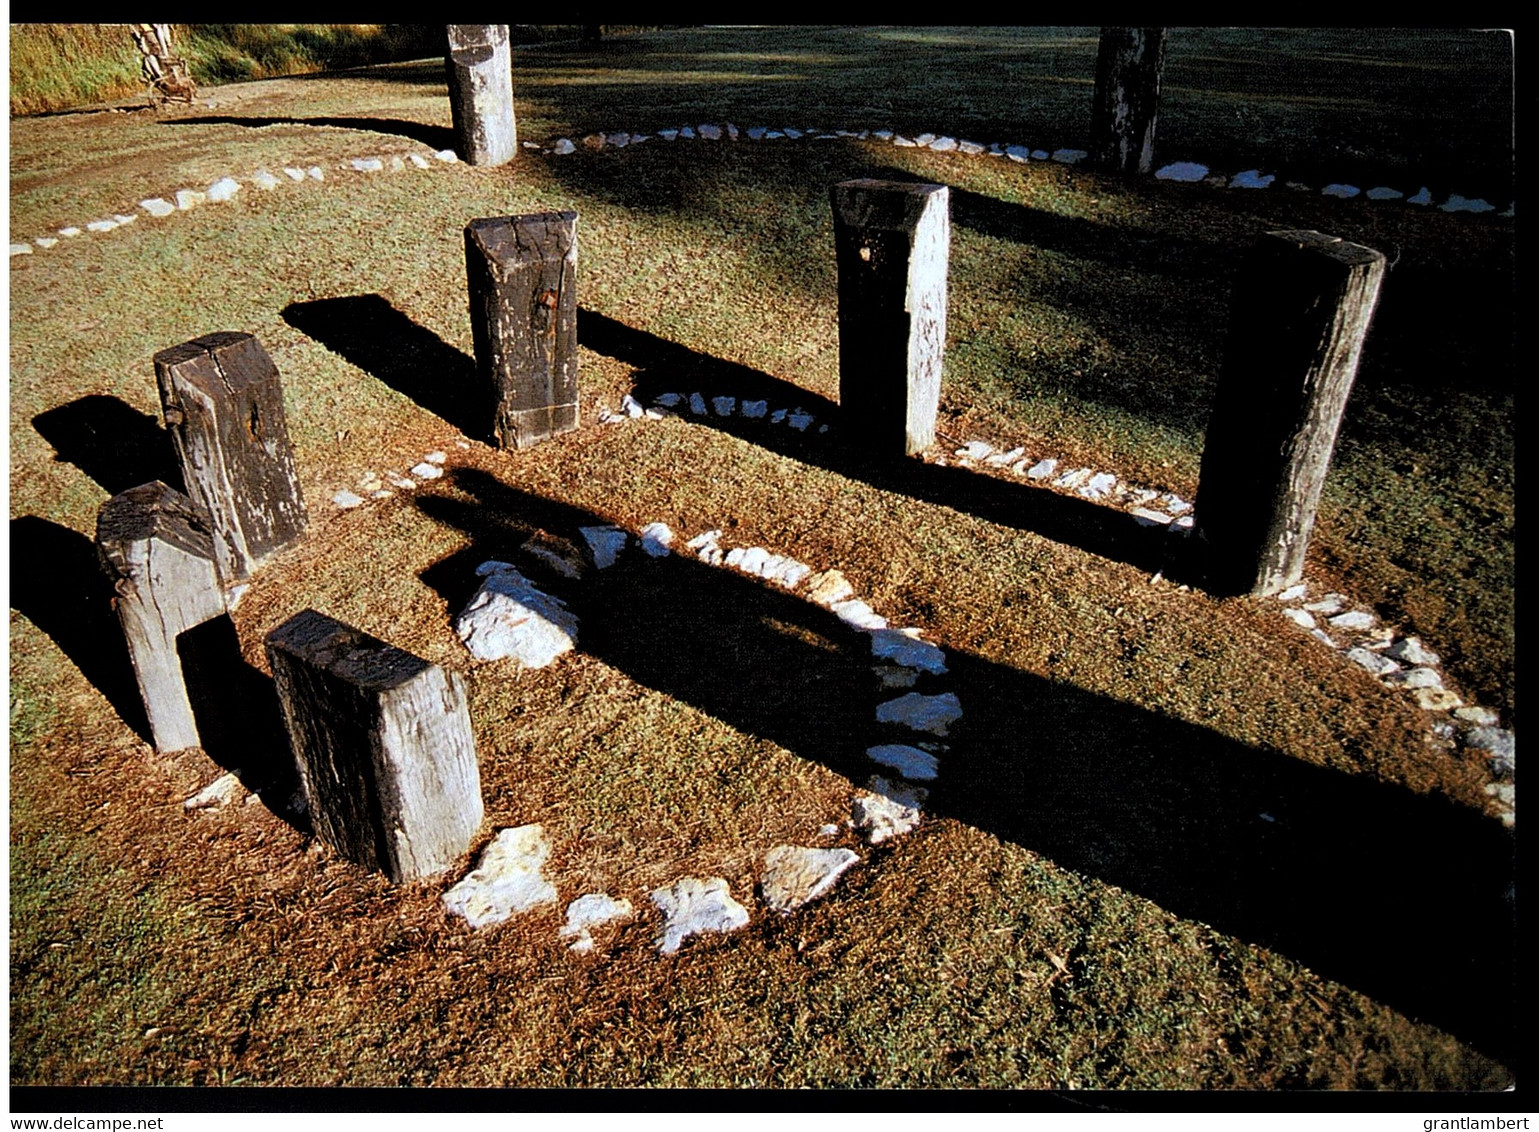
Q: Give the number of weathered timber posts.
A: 8